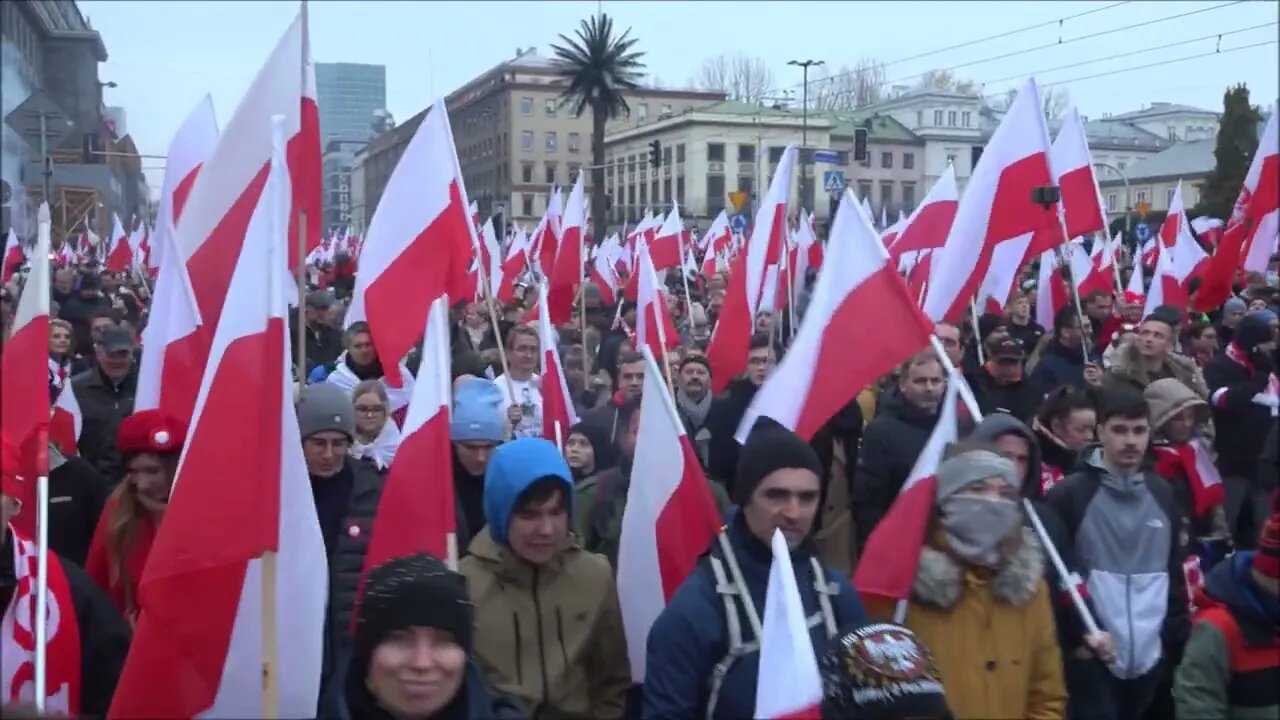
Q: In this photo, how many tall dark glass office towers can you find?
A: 1